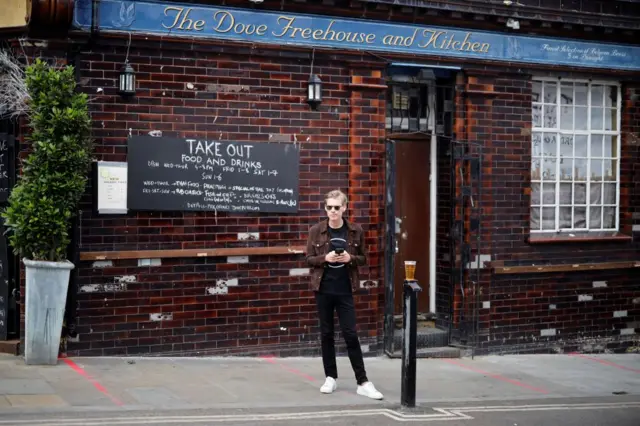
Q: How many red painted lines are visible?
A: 4